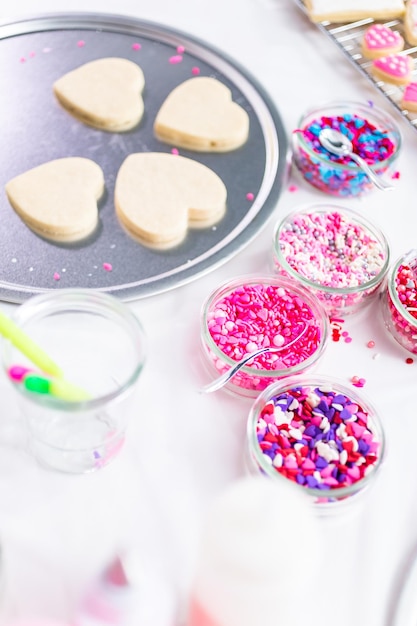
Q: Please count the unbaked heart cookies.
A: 4